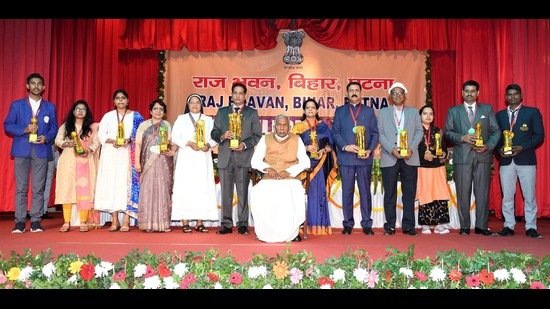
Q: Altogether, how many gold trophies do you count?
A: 12